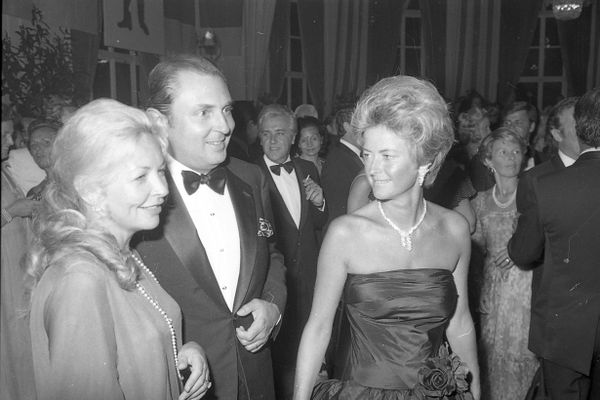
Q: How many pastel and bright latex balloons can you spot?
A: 0